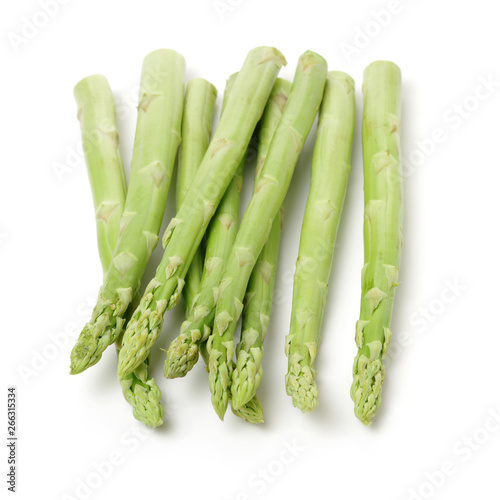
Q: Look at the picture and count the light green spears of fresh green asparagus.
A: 9